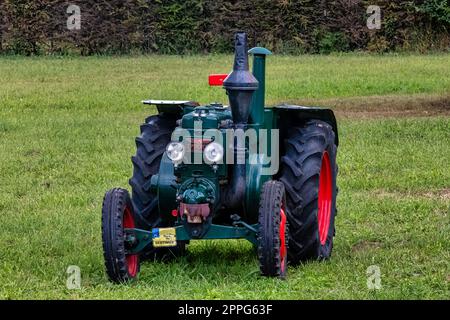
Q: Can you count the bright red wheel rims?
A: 3